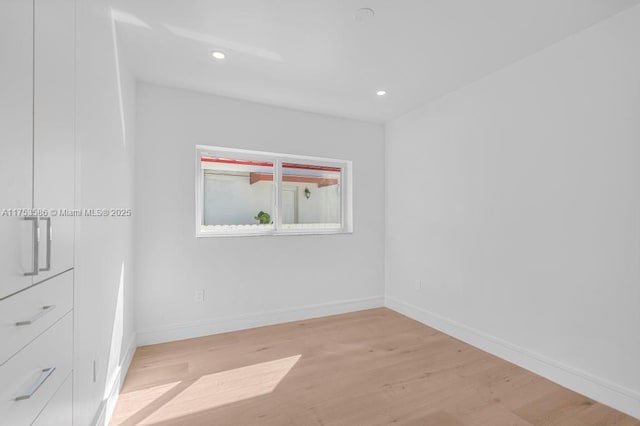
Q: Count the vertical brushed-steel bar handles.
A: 2